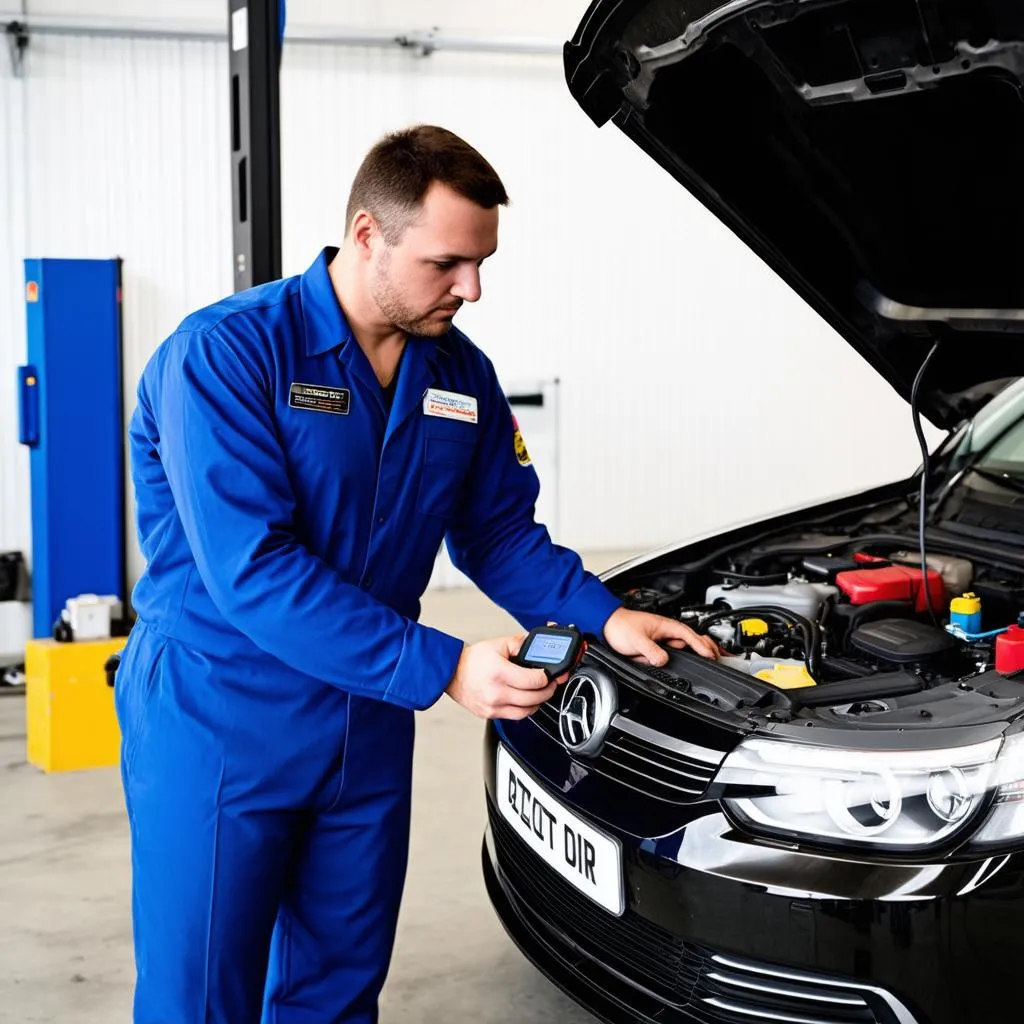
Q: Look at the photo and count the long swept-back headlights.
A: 1